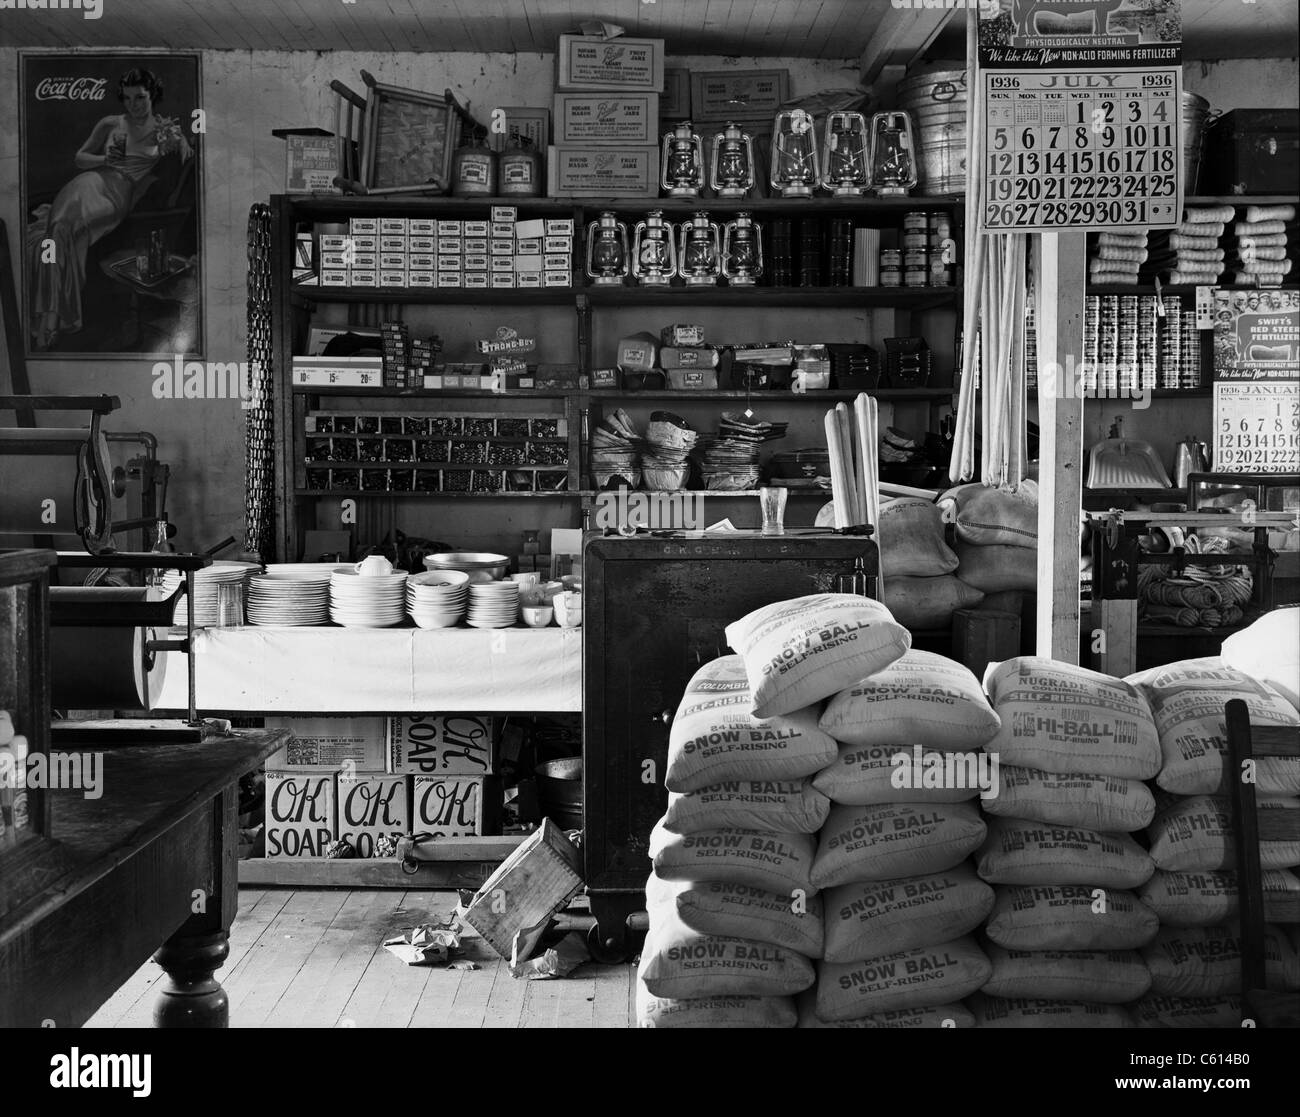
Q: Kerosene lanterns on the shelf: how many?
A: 9